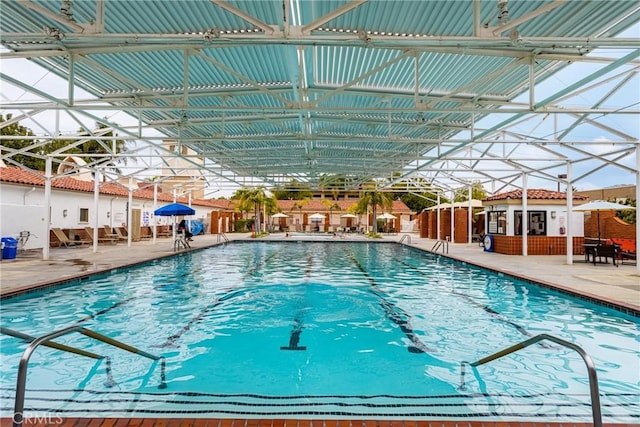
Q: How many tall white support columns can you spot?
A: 12